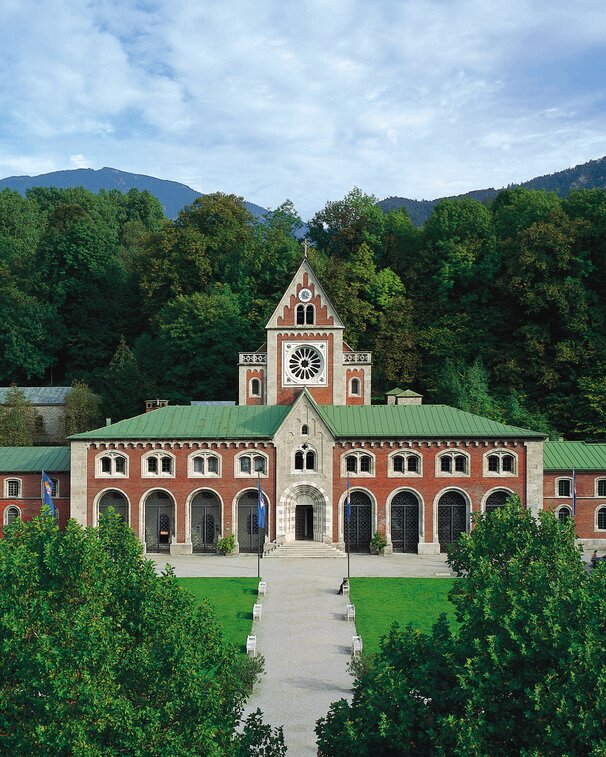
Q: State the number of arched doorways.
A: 9